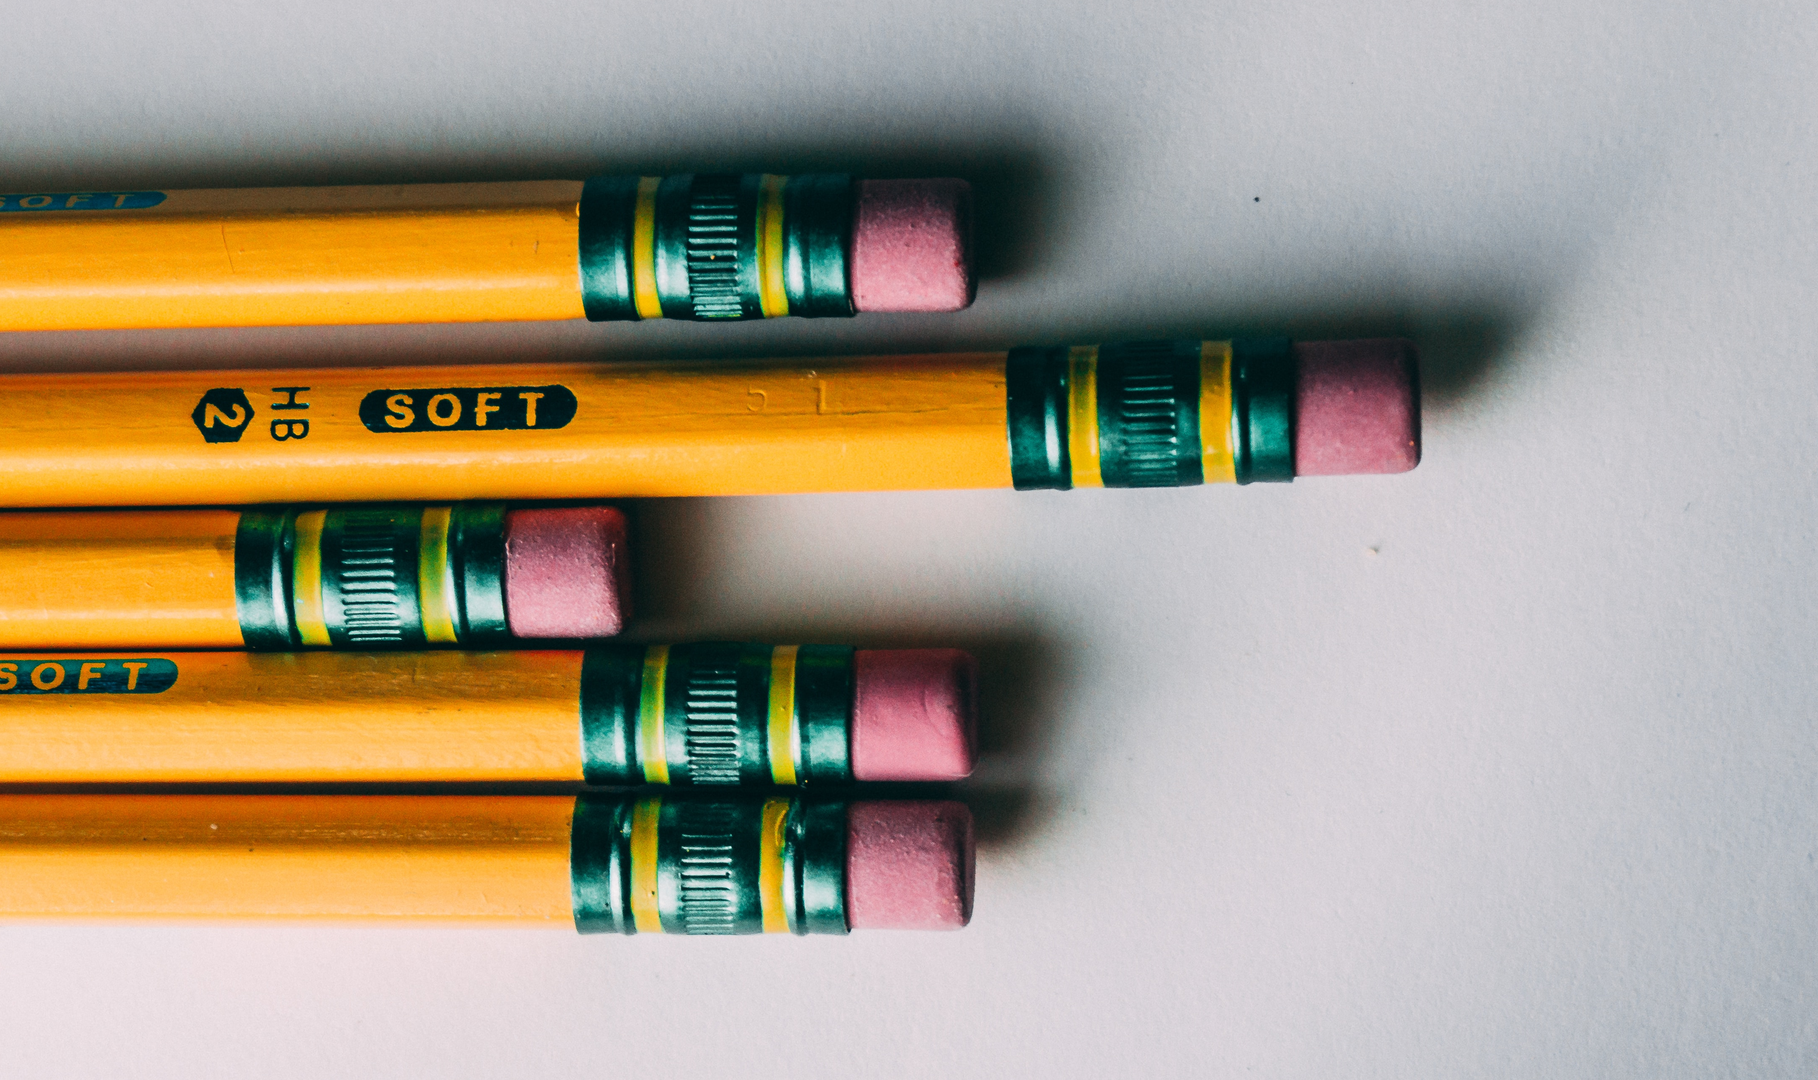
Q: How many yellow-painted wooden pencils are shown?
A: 5